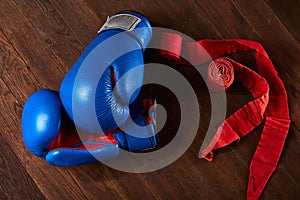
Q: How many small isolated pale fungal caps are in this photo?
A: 0